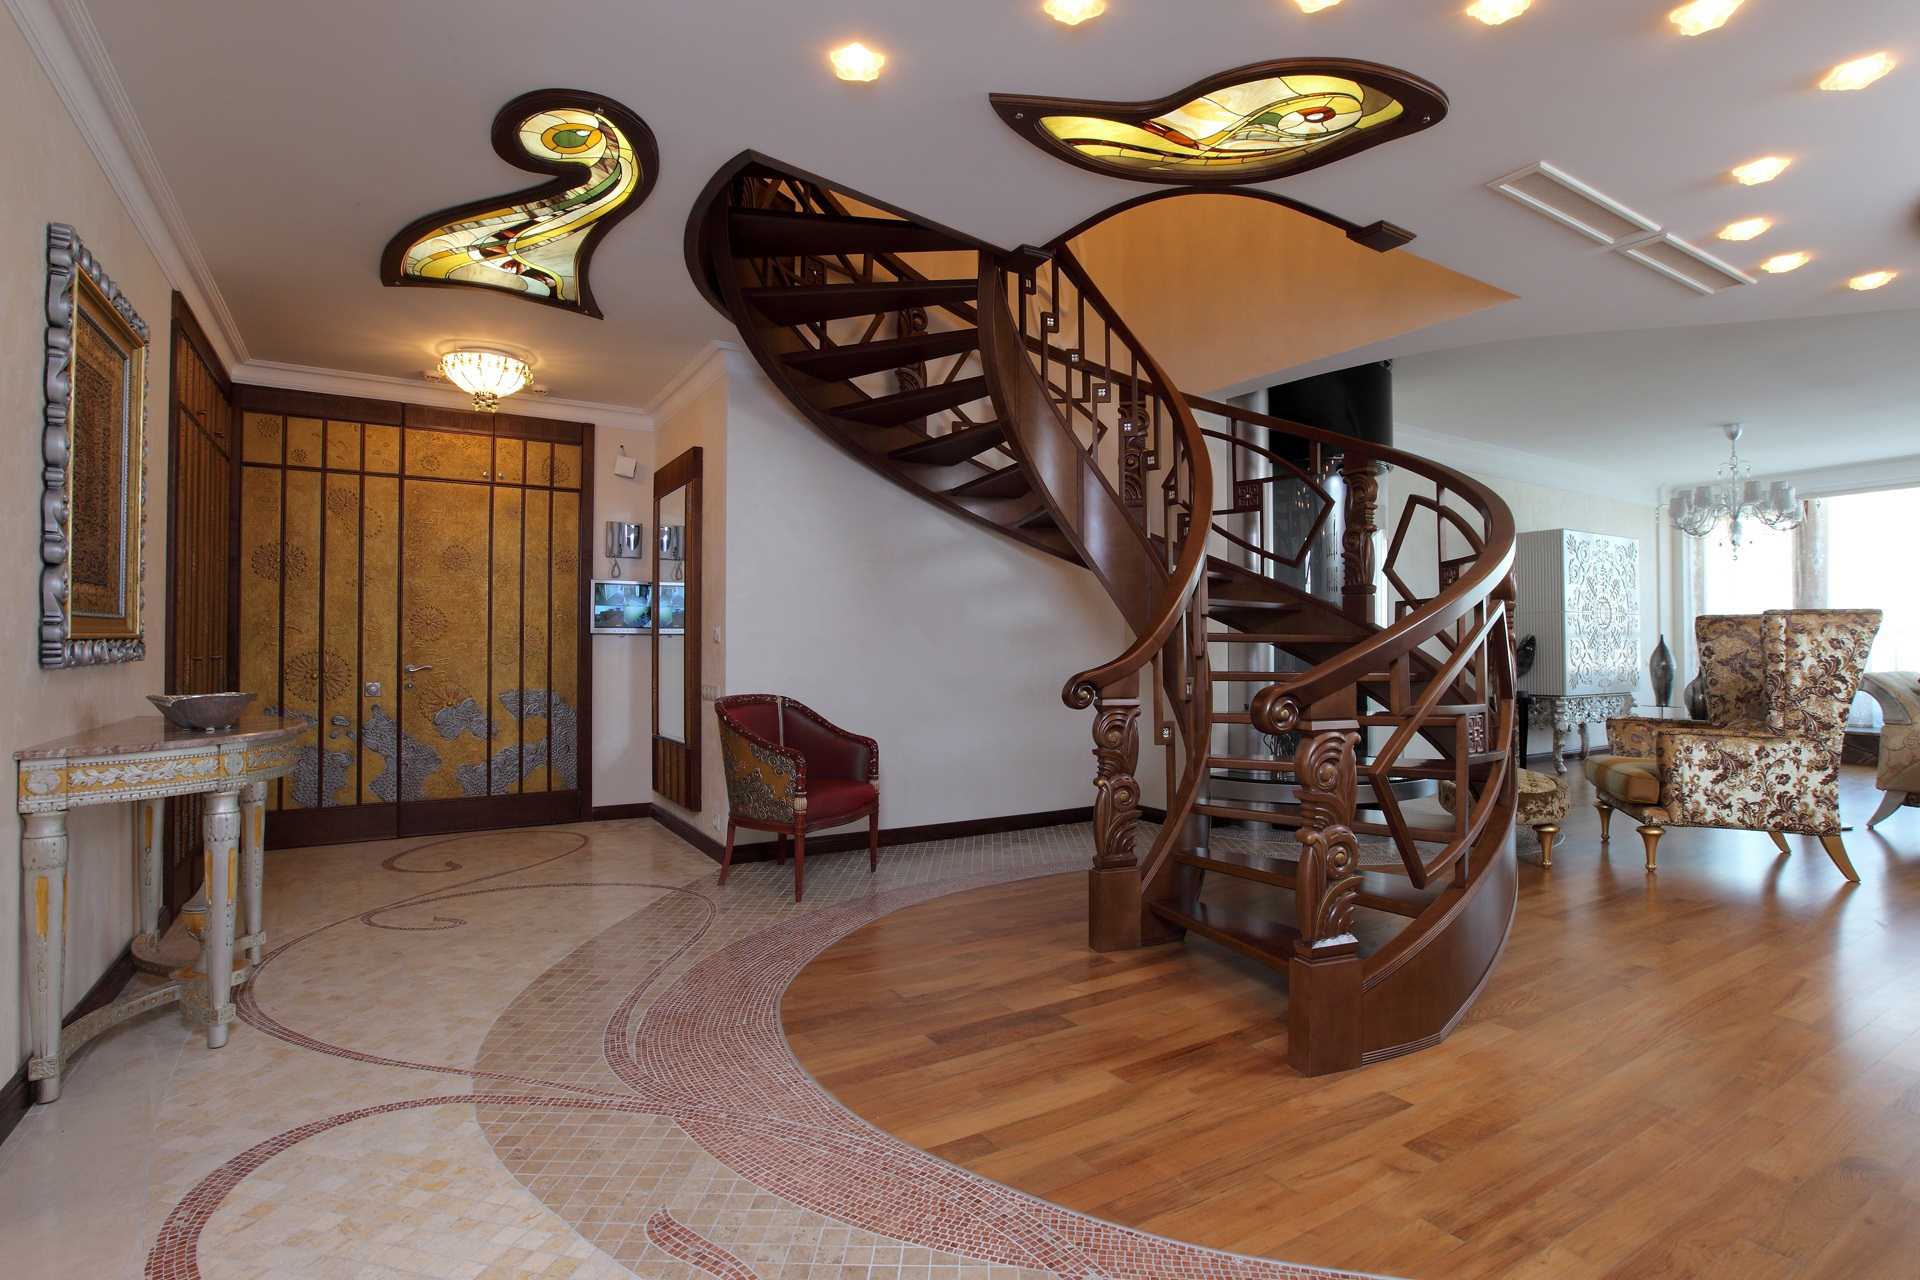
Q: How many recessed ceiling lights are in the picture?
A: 10